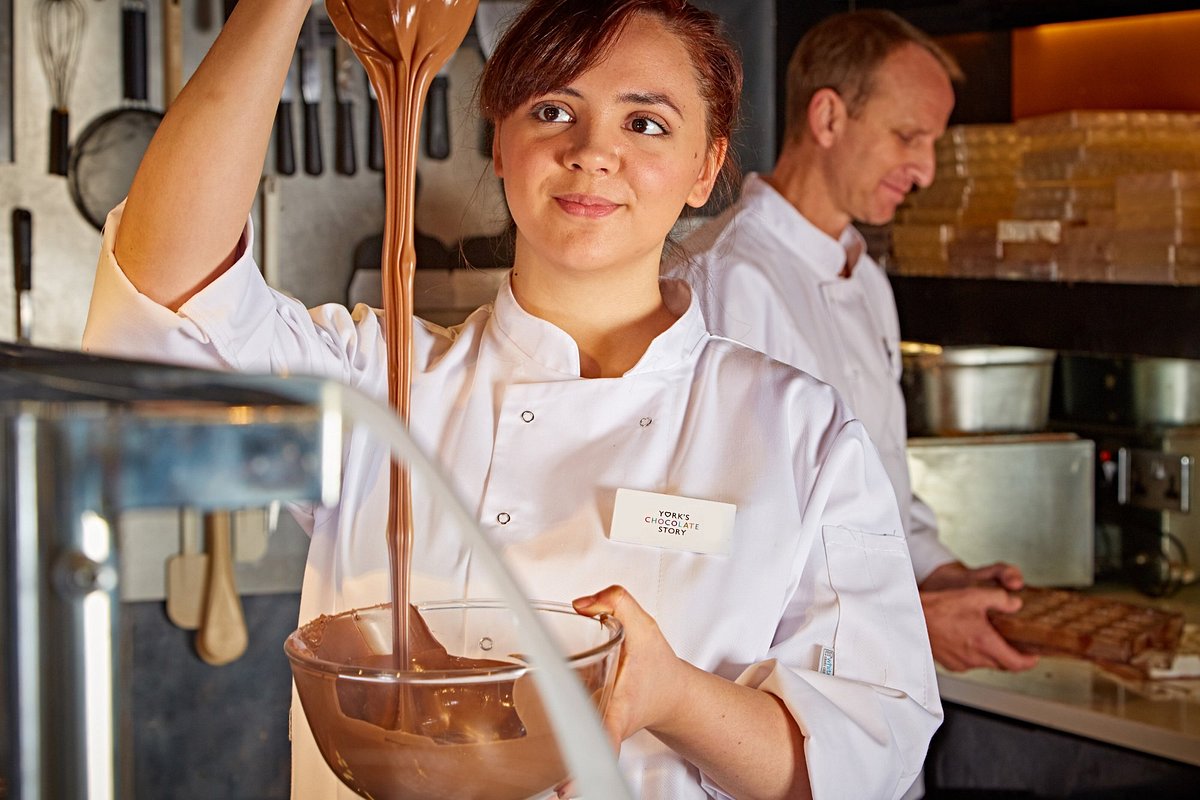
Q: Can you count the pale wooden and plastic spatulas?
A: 3